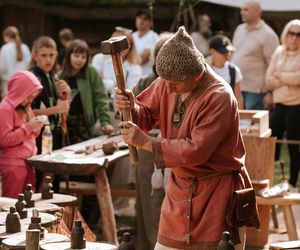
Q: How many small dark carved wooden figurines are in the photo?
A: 8